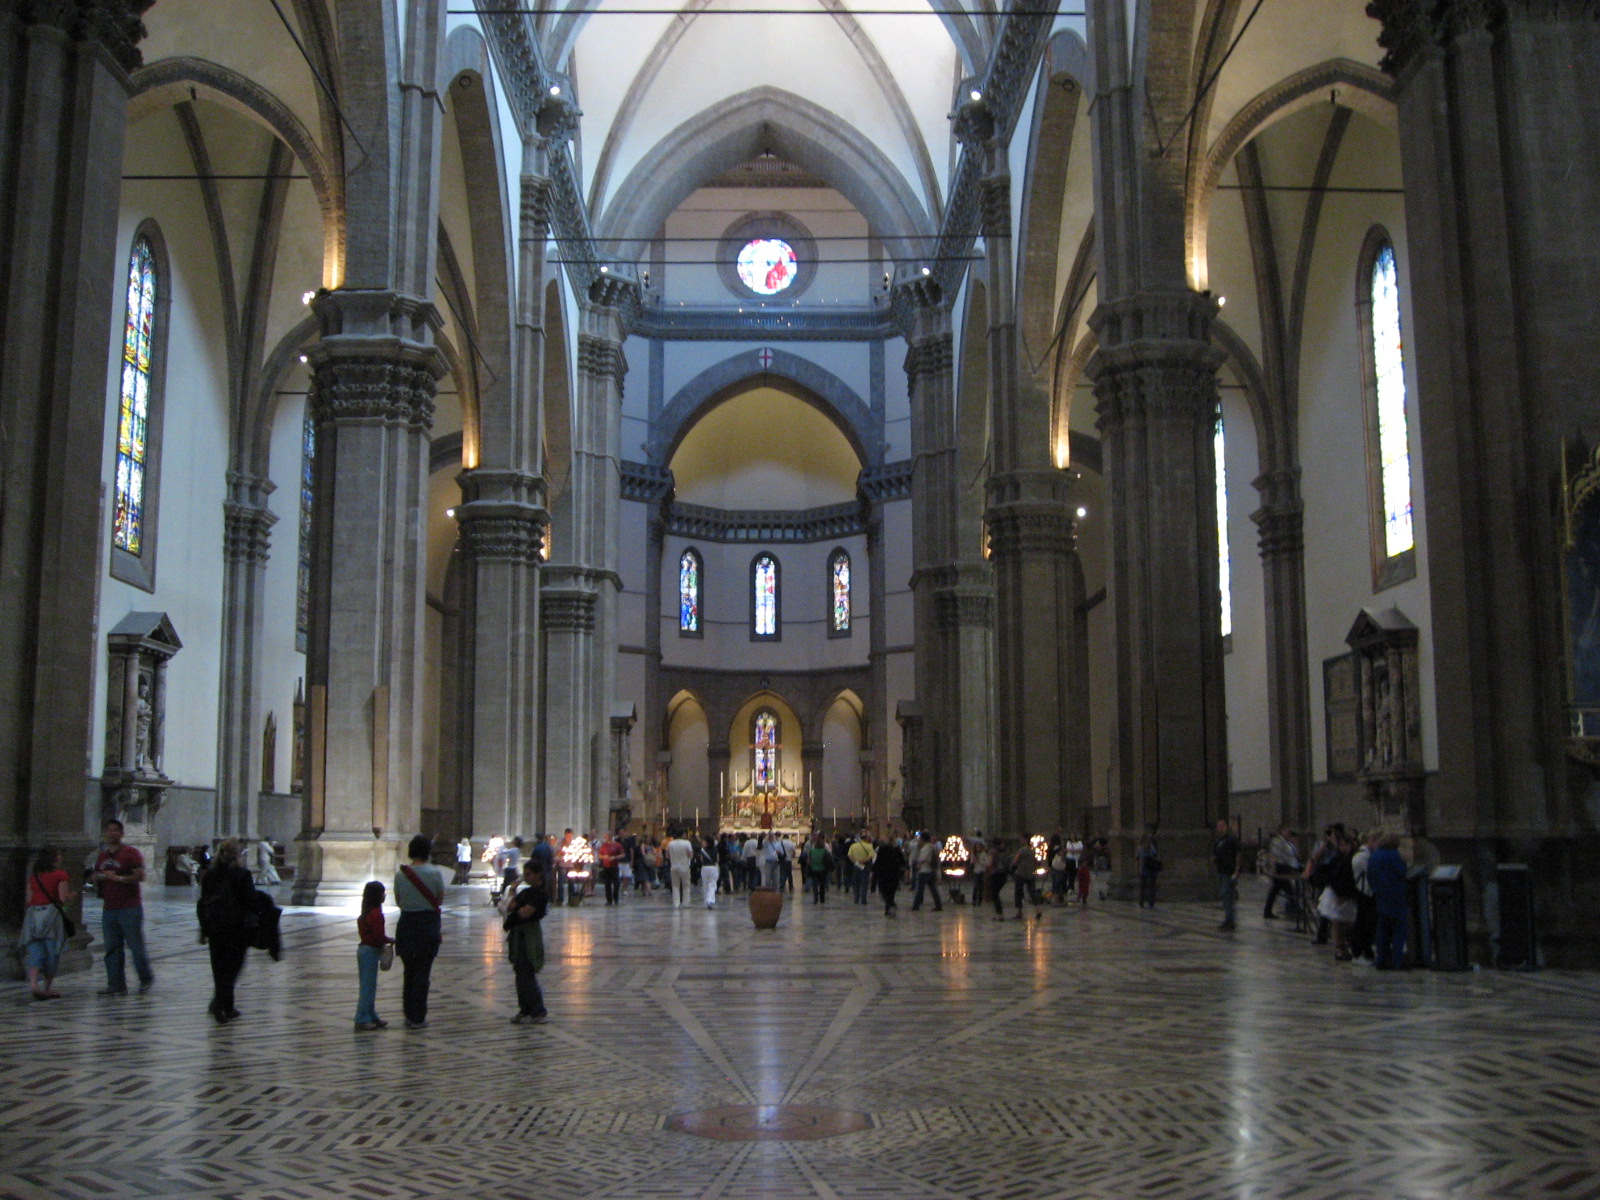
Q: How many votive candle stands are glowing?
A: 4